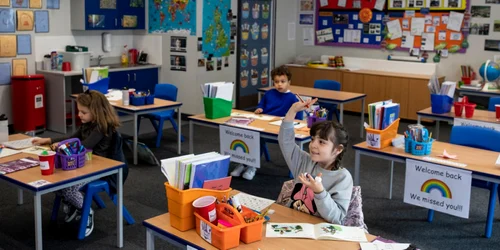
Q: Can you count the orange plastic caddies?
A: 3